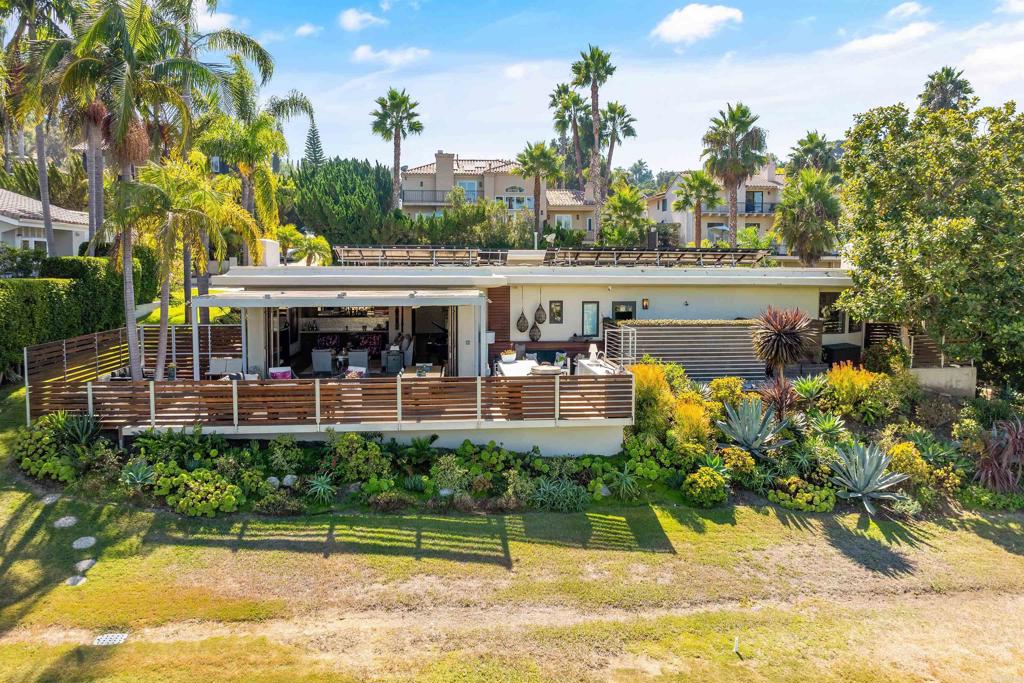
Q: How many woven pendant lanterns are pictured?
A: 3